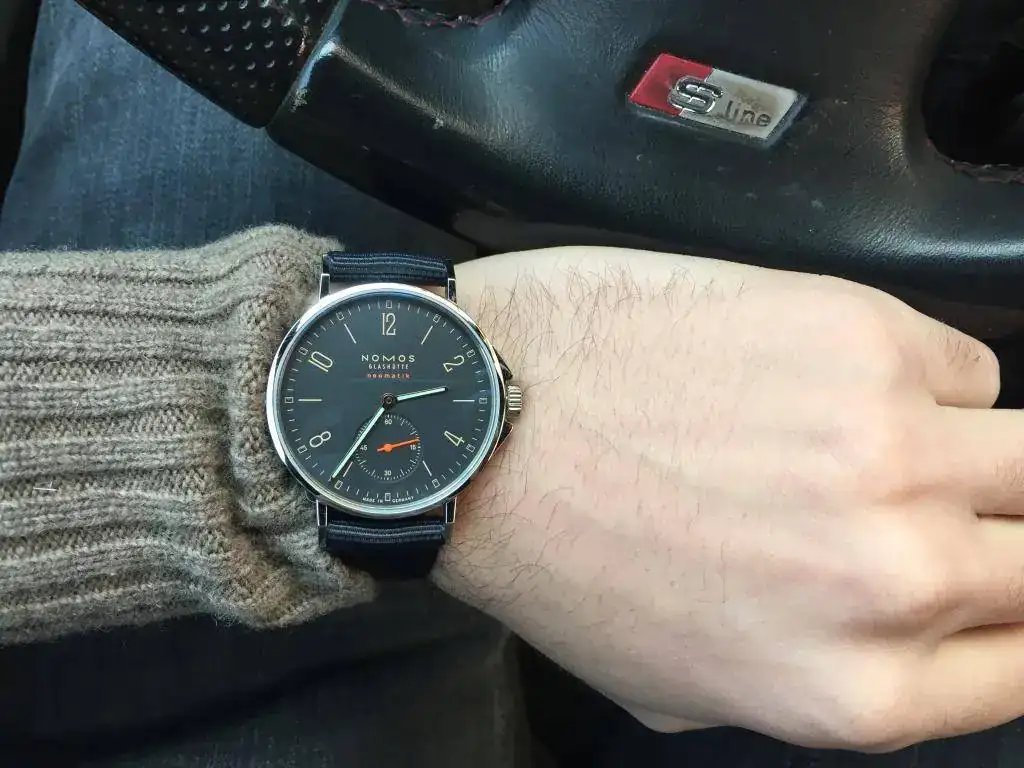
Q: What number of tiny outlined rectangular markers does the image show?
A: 12